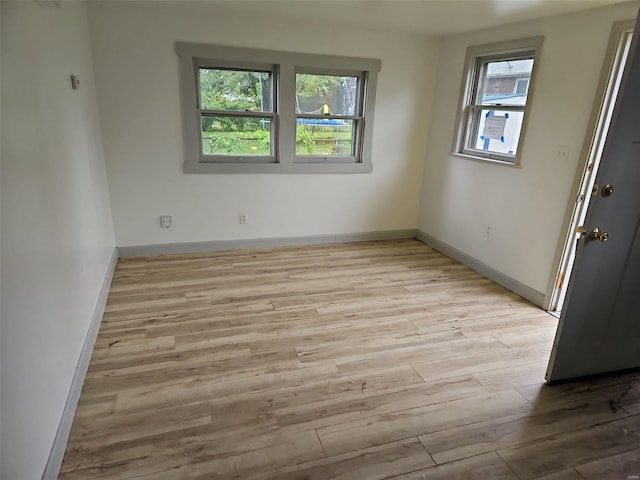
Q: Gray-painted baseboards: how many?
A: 3